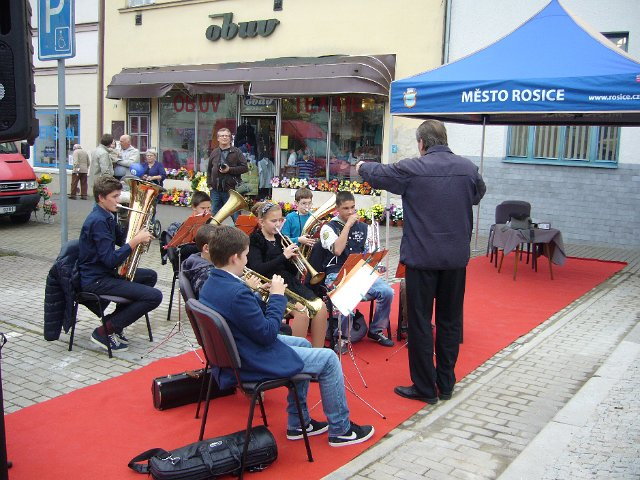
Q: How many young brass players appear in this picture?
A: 7